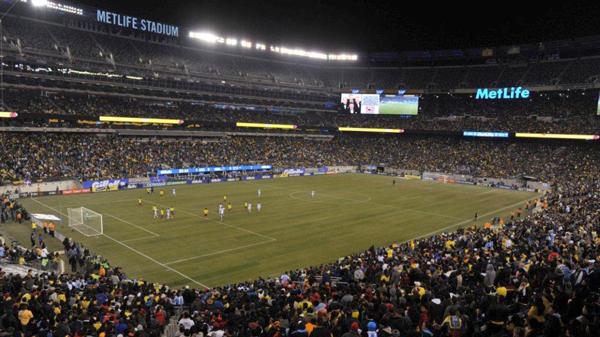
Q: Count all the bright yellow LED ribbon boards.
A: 5